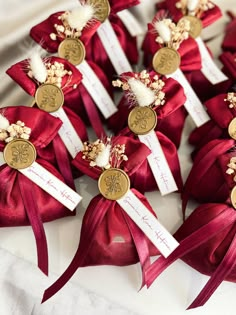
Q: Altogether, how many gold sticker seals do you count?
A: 10